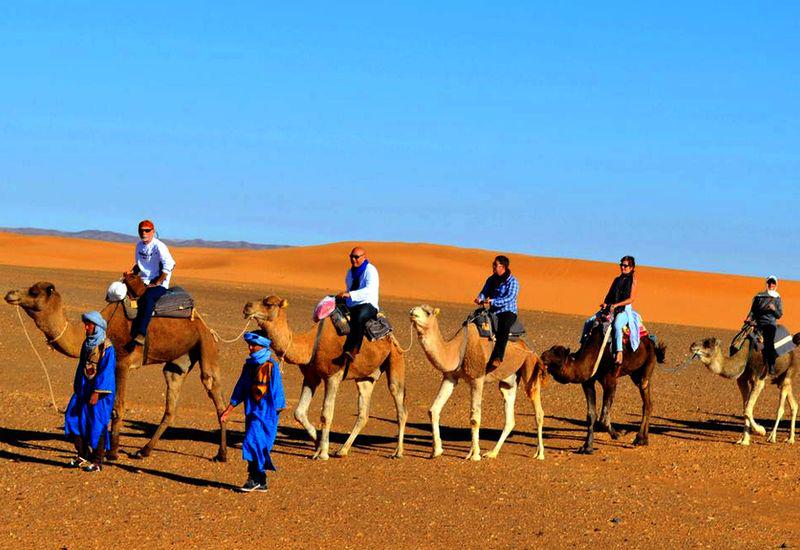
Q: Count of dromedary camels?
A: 5